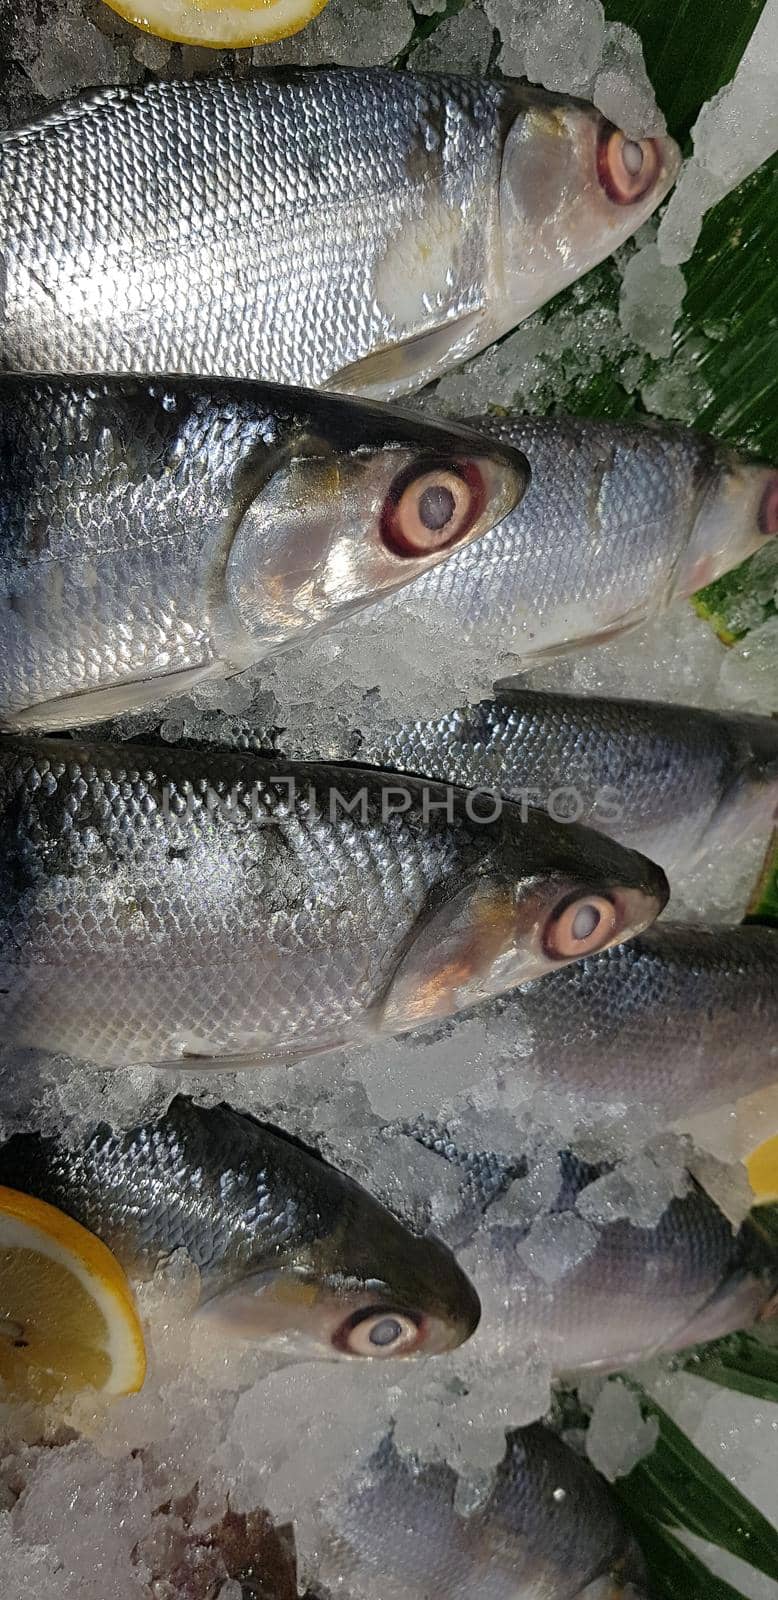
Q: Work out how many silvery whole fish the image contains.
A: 9